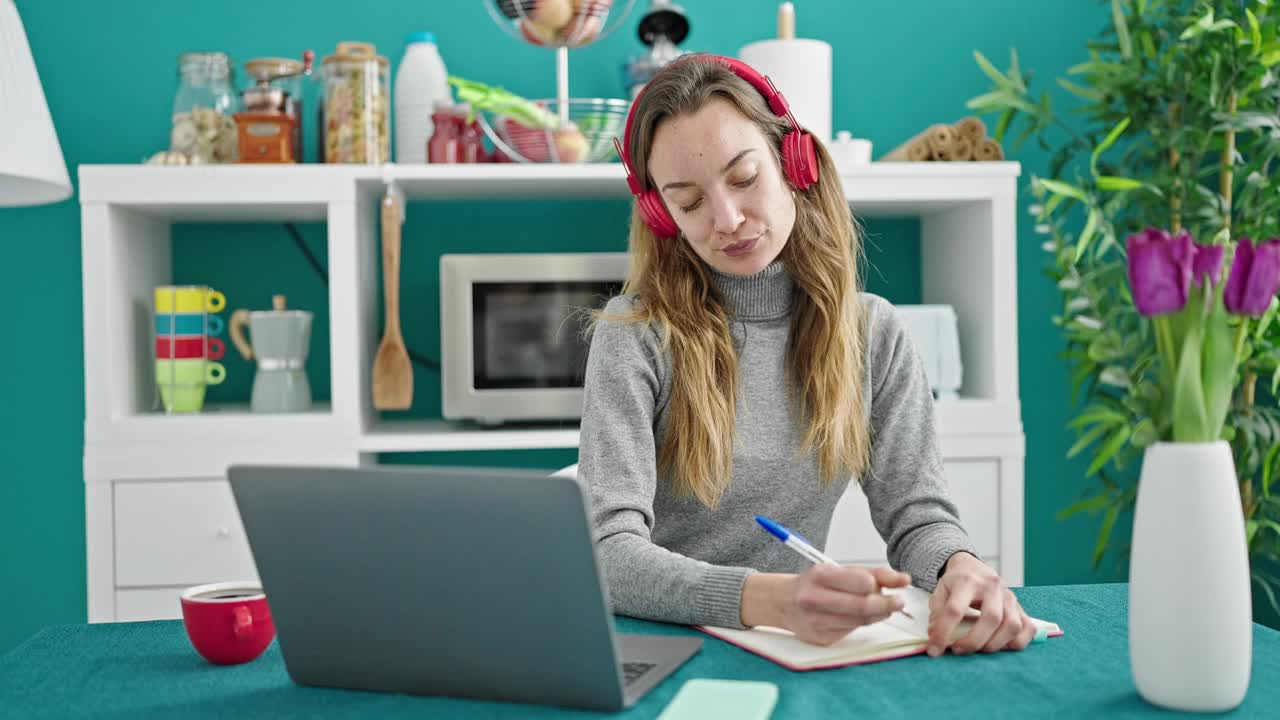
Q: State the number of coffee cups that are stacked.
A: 4